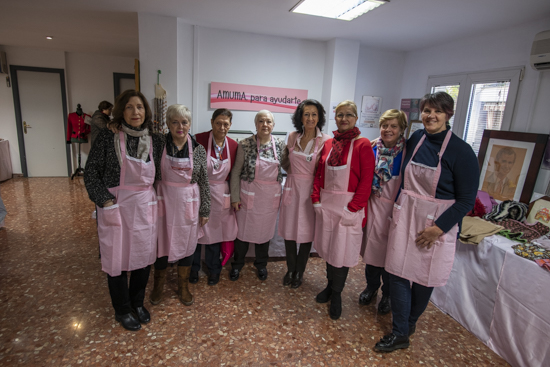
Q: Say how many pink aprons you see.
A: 8